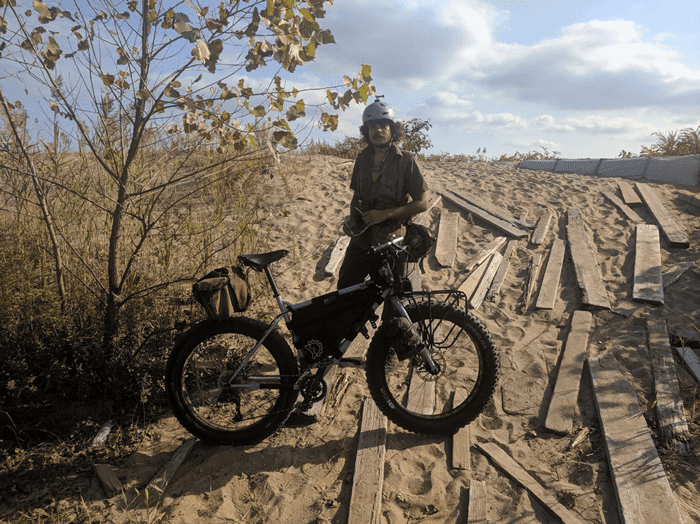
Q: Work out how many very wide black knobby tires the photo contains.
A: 2